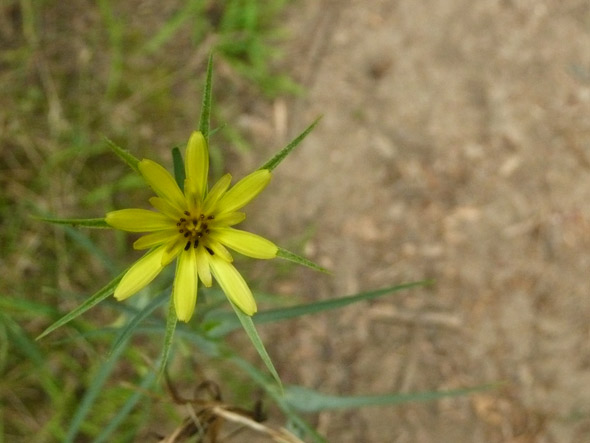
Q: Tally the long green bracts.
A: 8